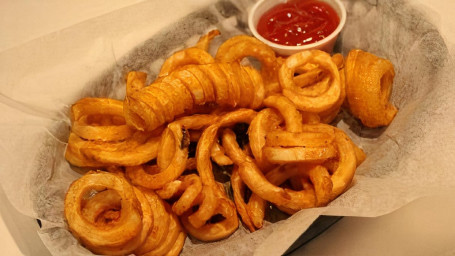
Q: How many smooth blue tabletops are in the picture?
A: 0